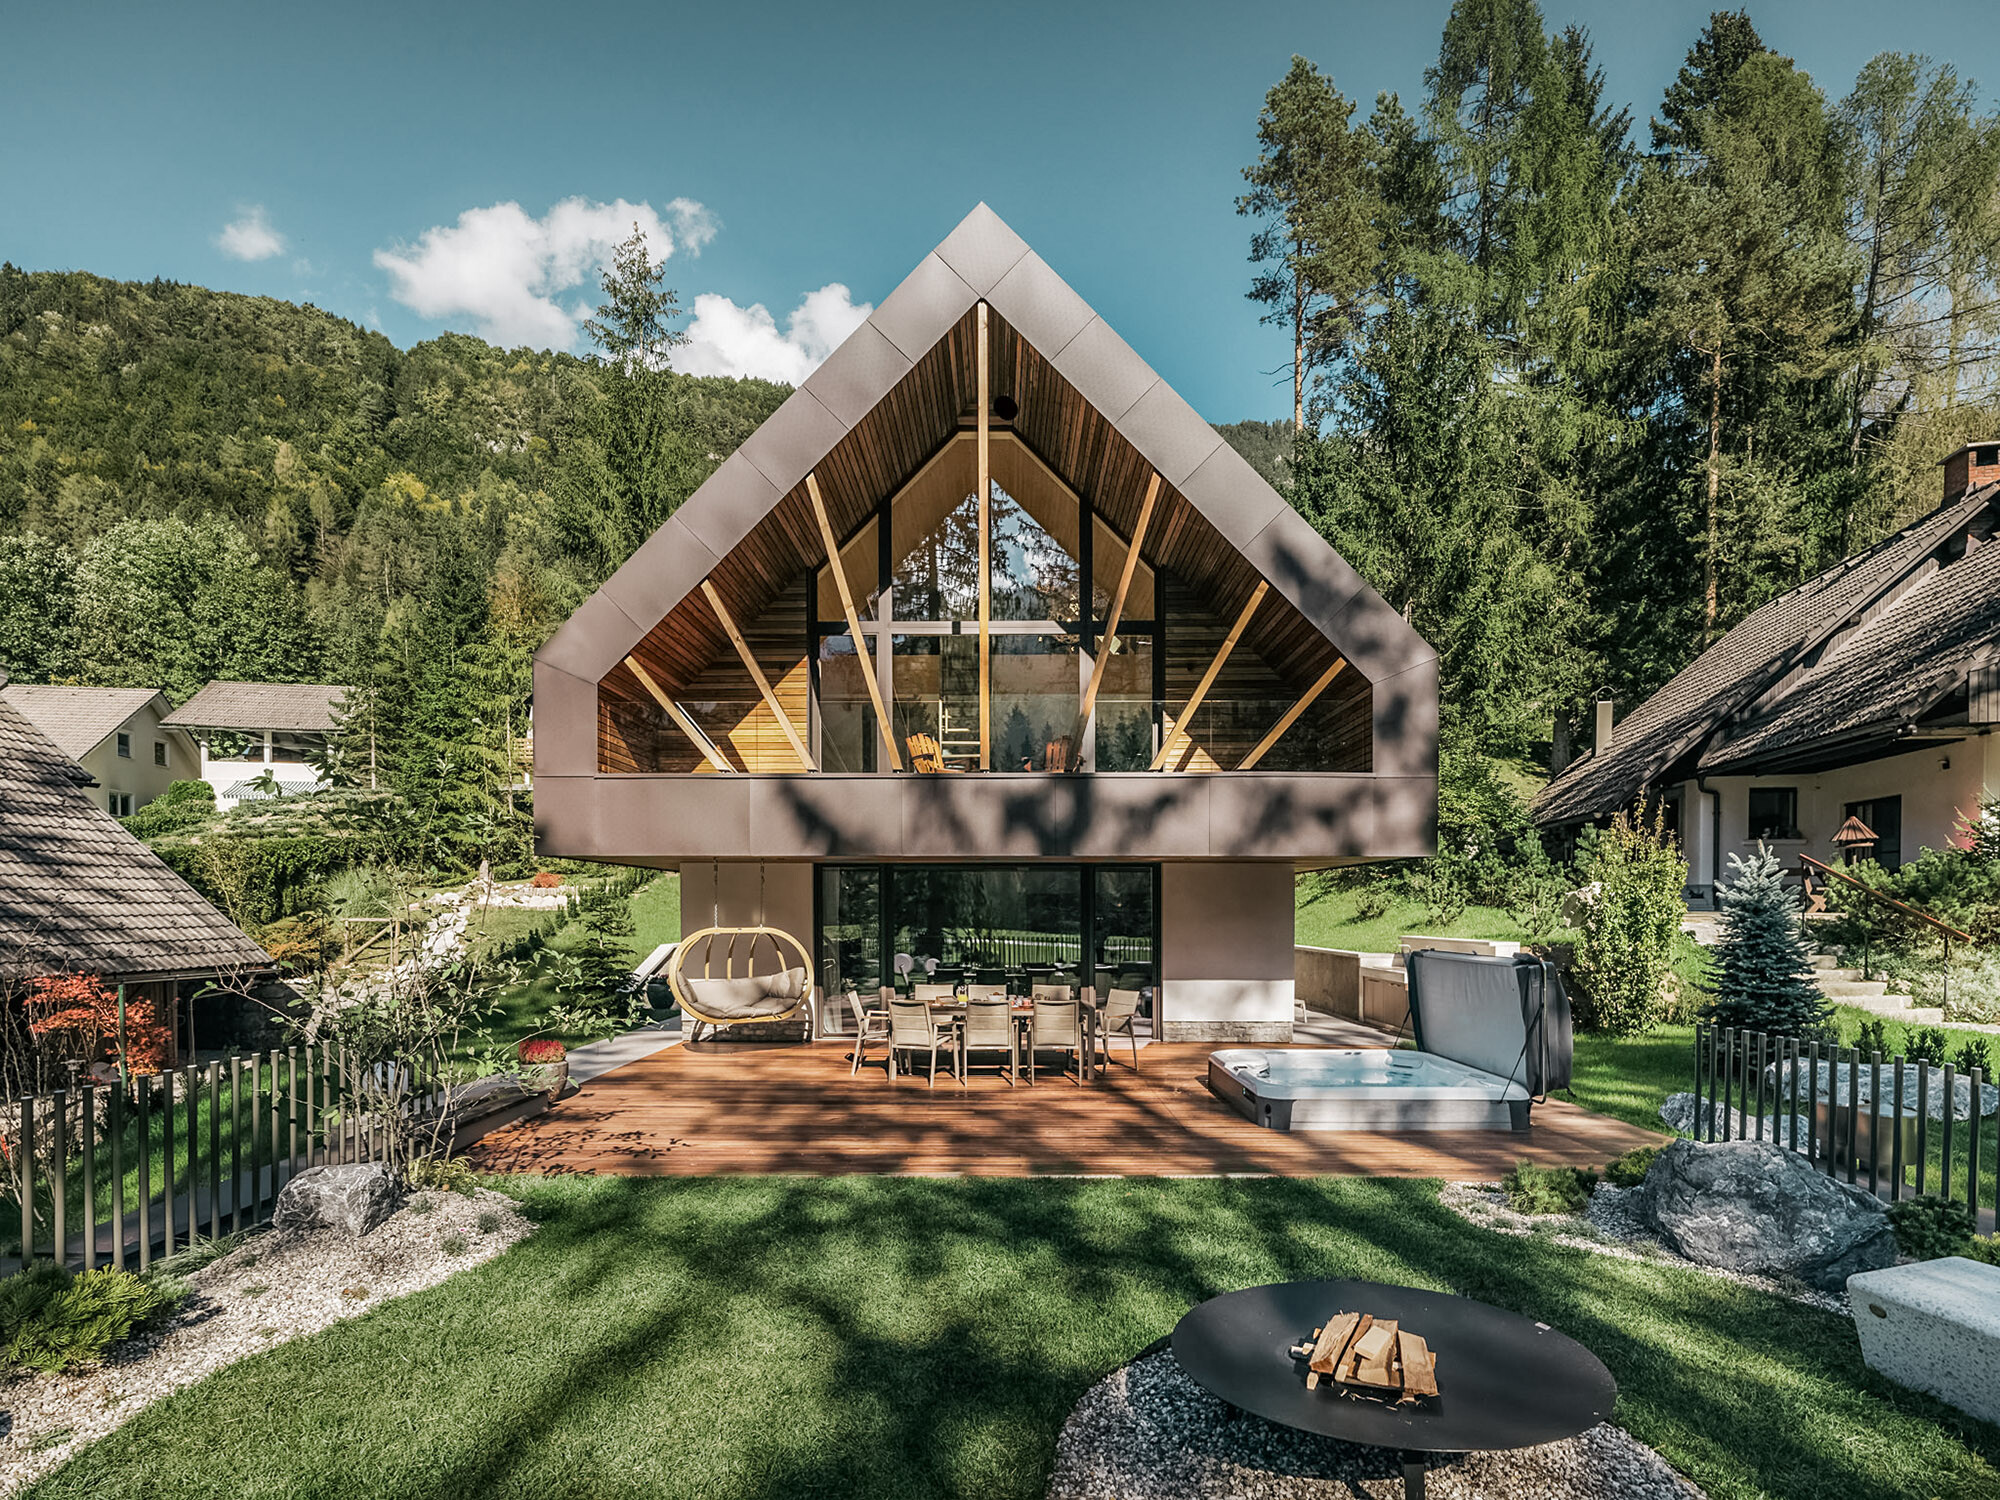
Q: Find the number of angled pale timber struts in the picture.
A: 6